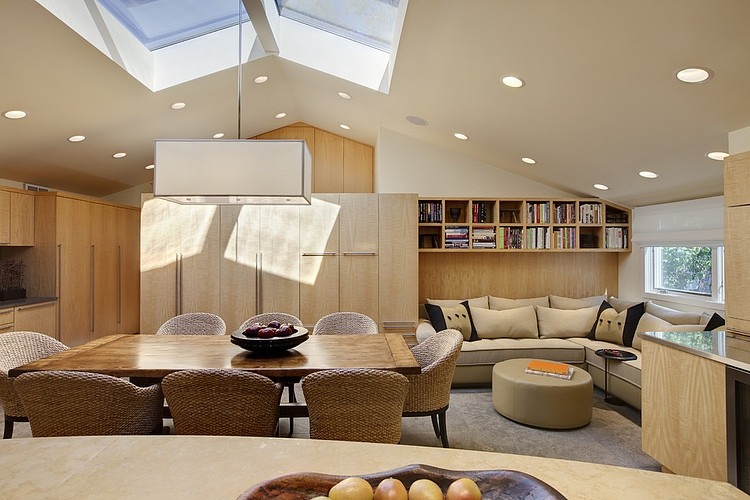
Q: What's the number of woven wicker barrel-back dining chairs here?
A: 8